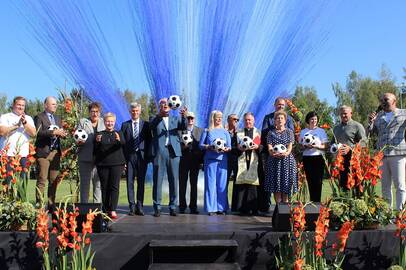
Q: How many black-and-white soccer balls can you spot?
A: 9